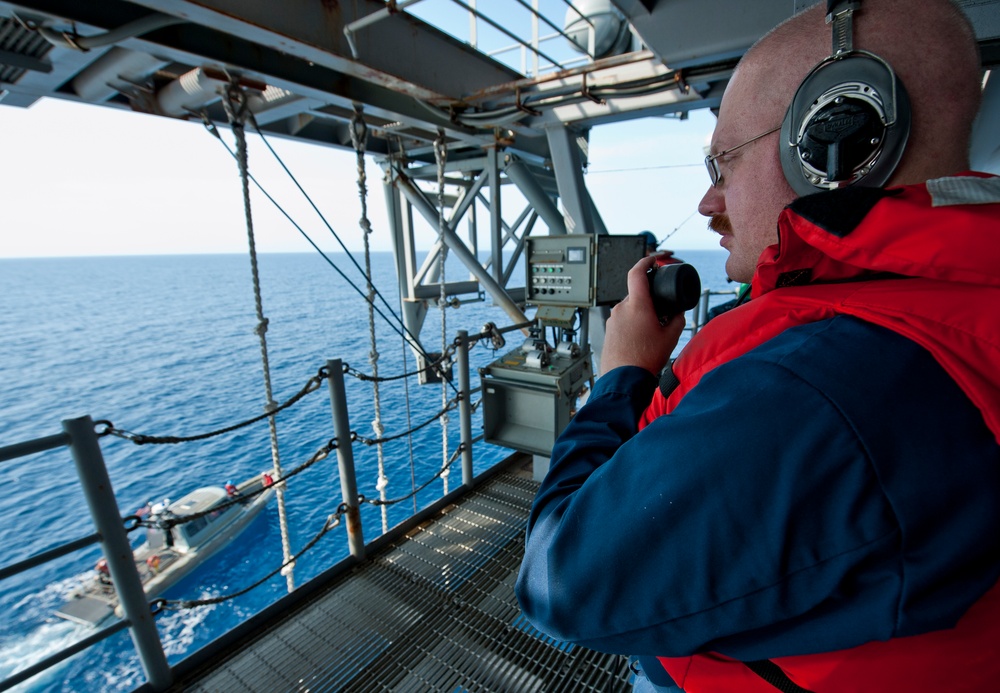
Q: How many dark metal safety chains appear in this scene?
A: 6